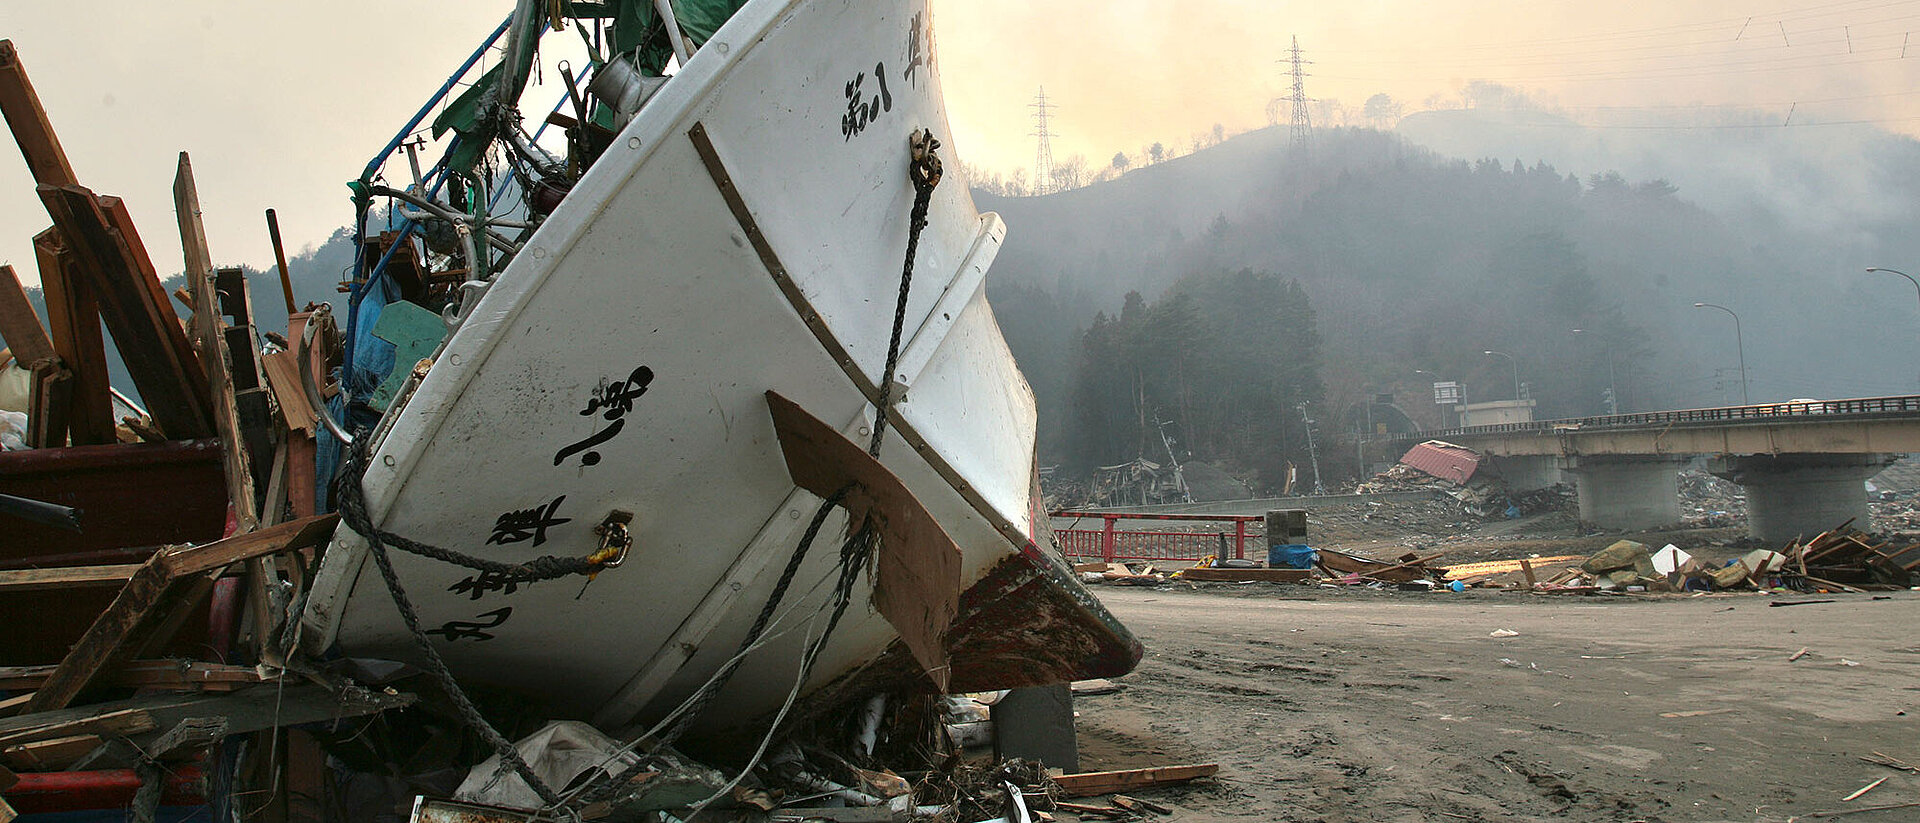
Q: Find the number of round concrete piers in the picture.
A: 2